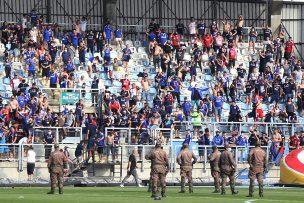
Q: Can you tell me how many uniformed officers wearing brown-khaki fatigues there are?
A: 6